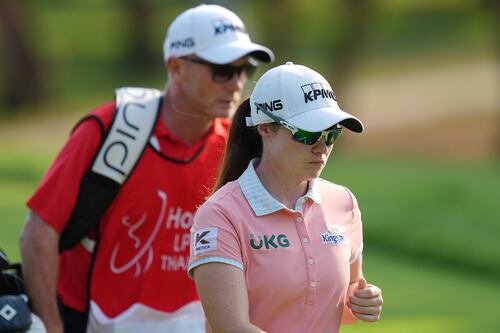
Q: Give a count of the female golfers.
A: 1